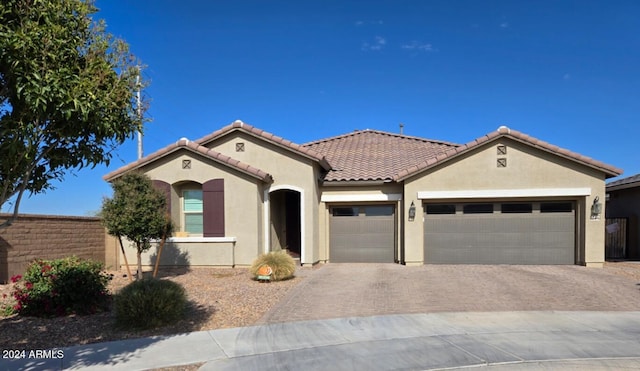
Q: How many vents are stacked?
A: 2